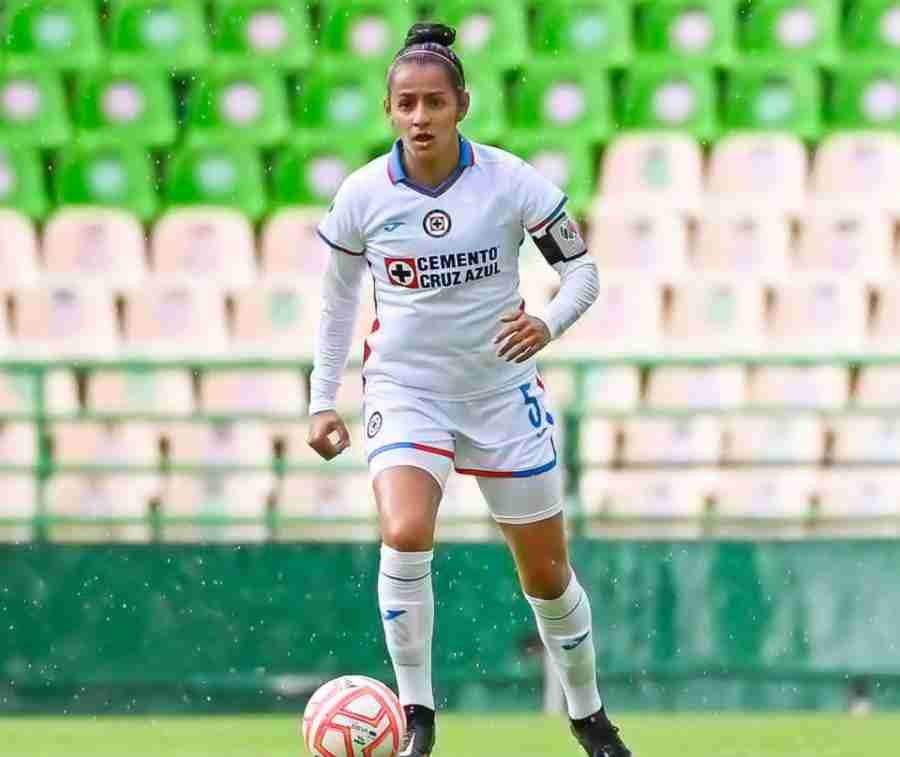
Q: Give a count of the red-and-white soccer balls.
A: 1